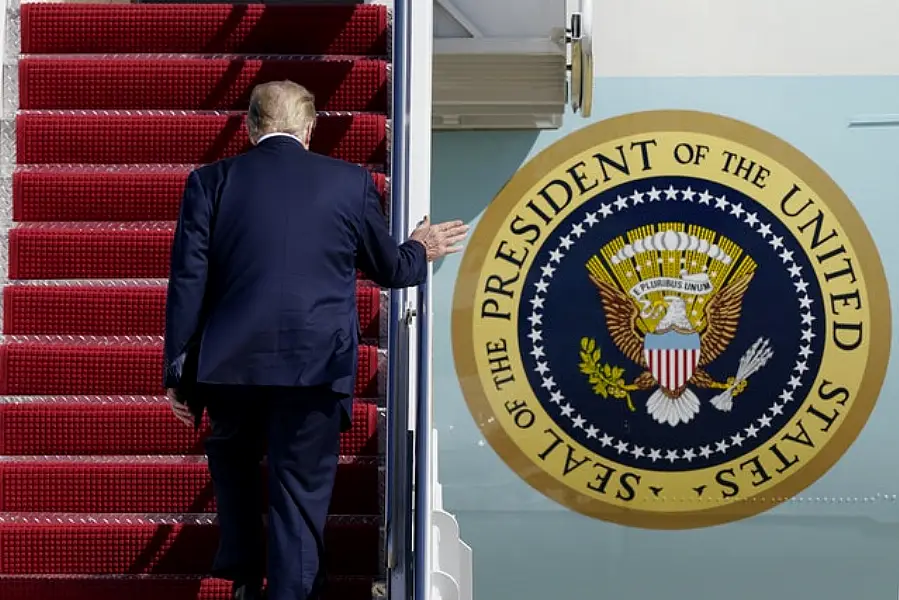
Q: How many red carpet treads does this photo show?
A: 11